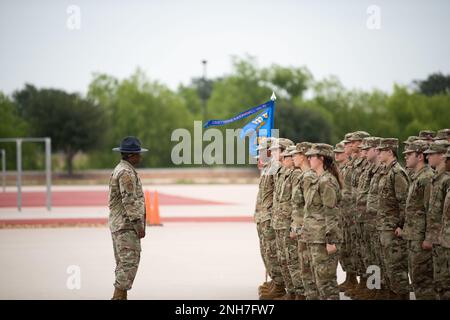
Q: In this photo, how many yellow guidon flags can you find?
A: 0